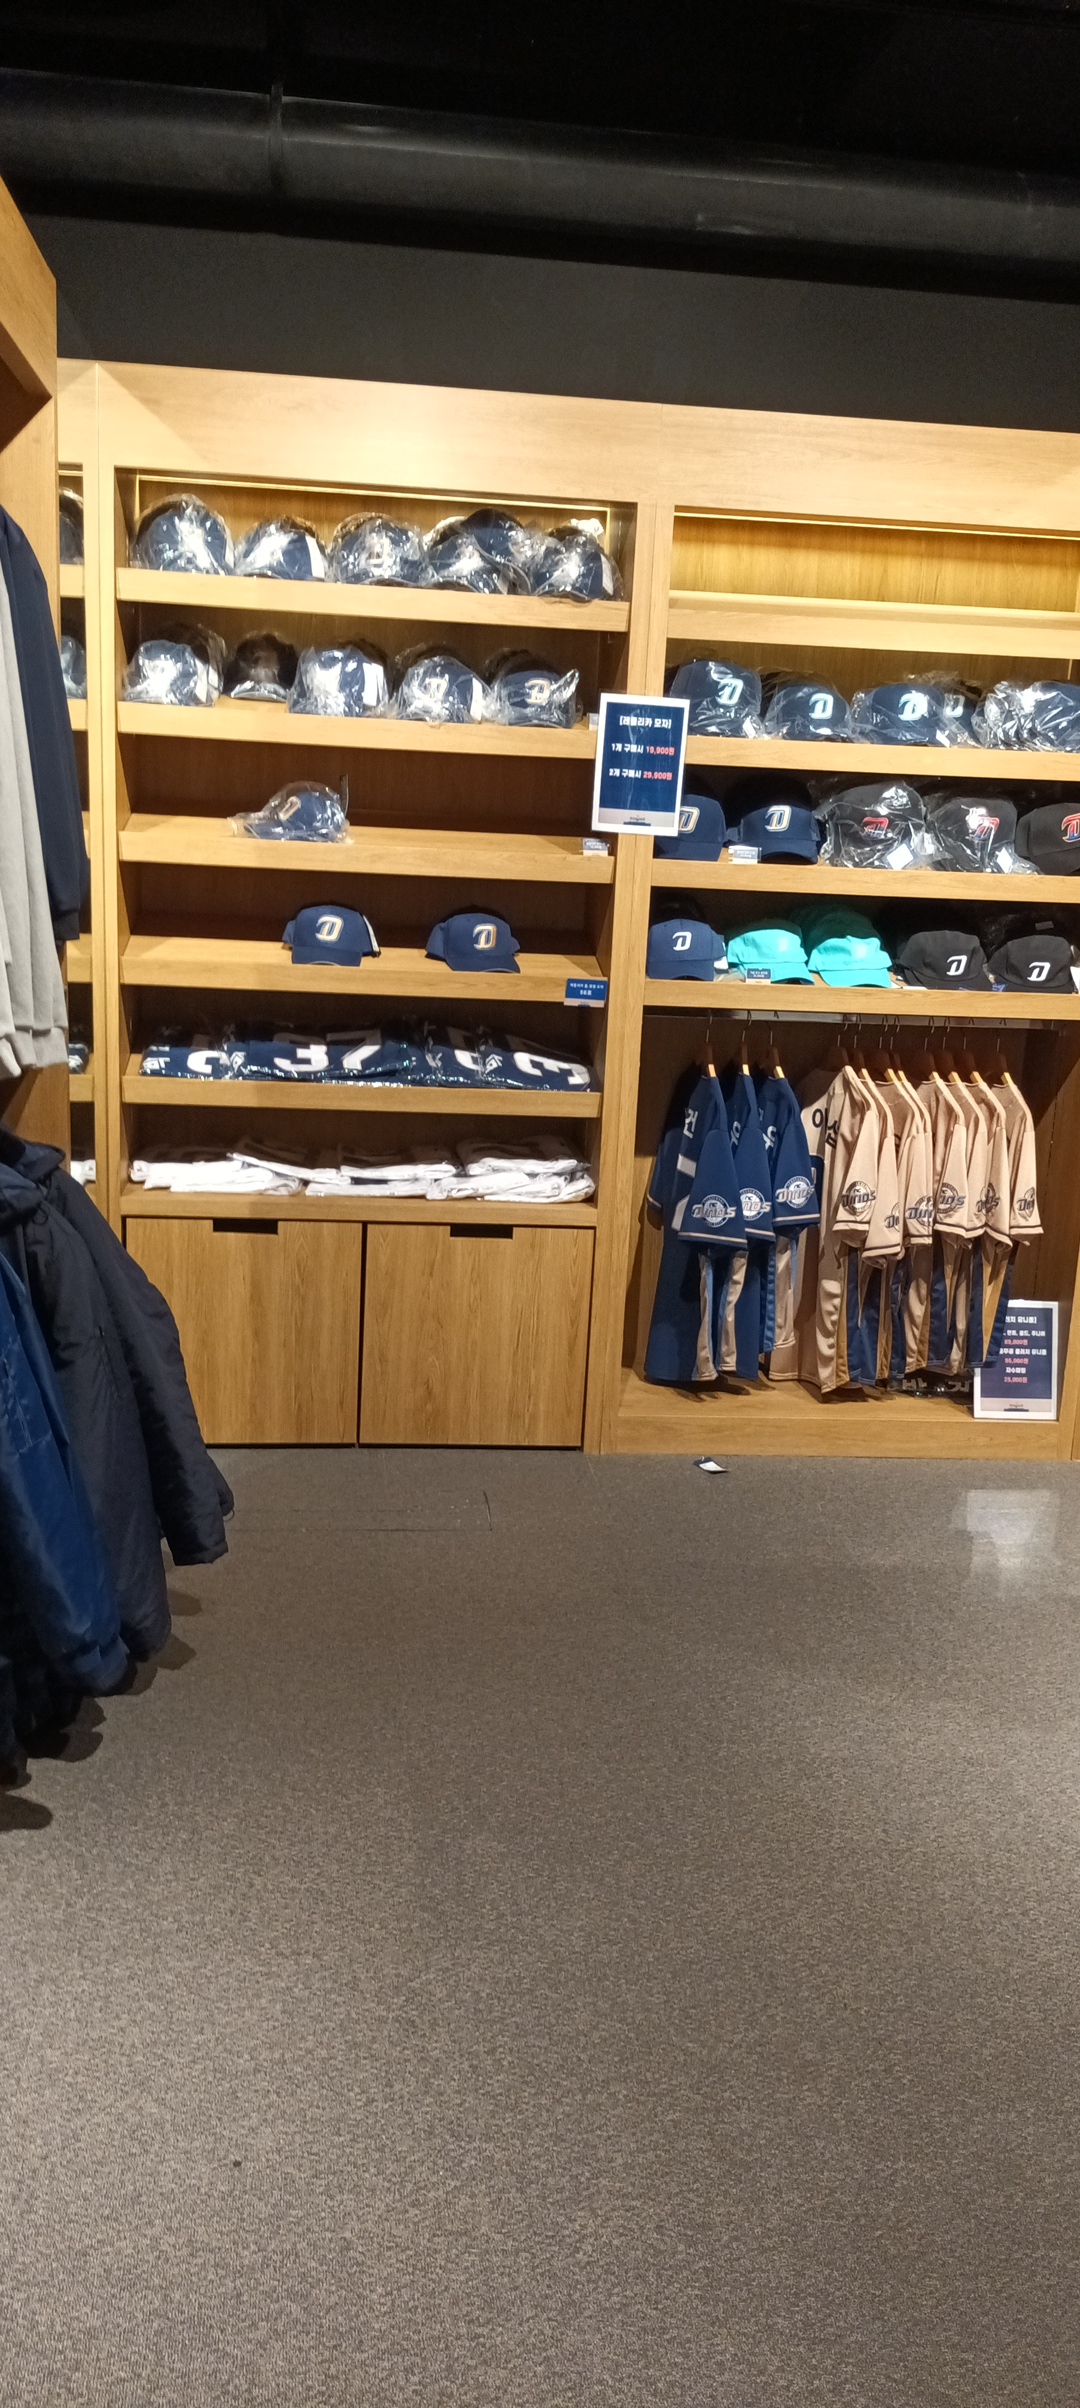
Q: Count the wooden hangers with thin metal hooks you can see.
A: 11